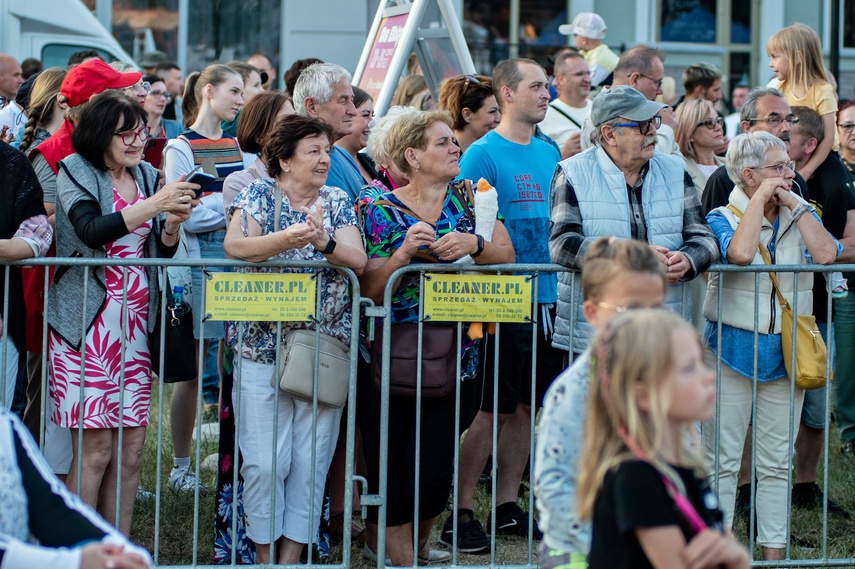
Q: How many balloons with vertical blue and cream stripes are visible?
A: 0